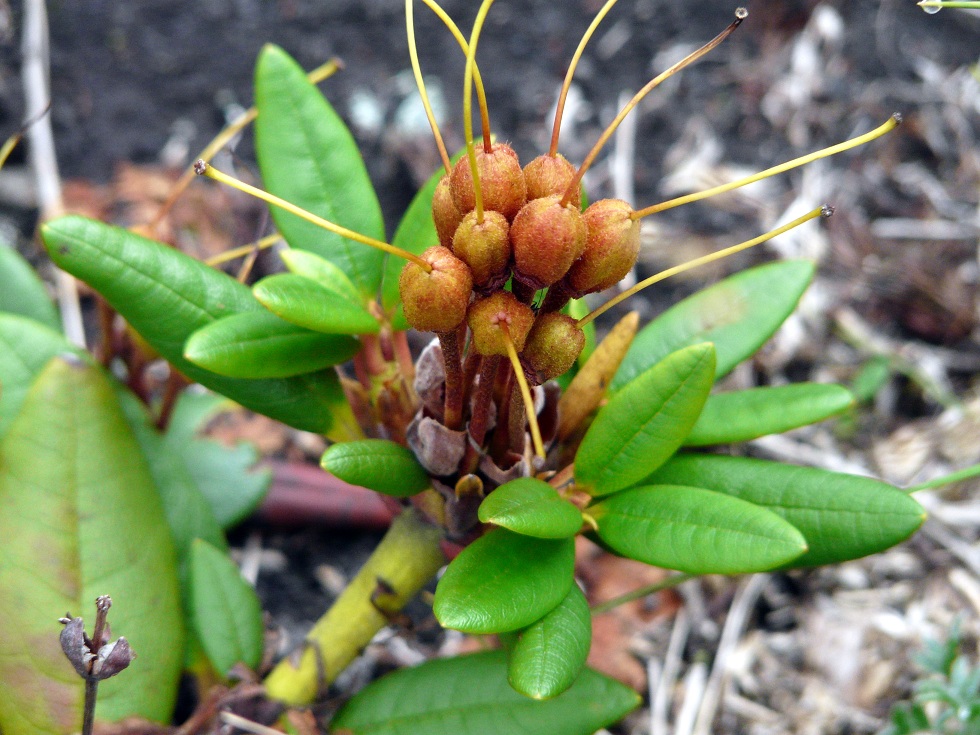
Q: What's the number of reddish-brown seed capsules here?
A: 9